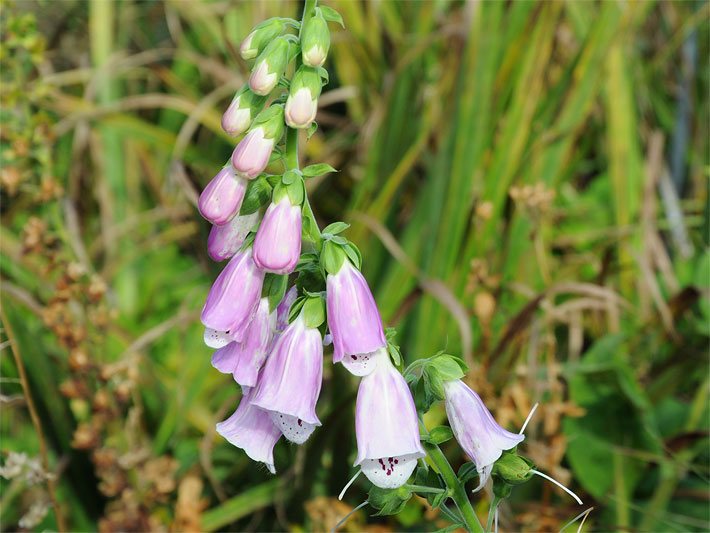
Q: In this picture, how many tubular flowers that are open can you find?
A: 7